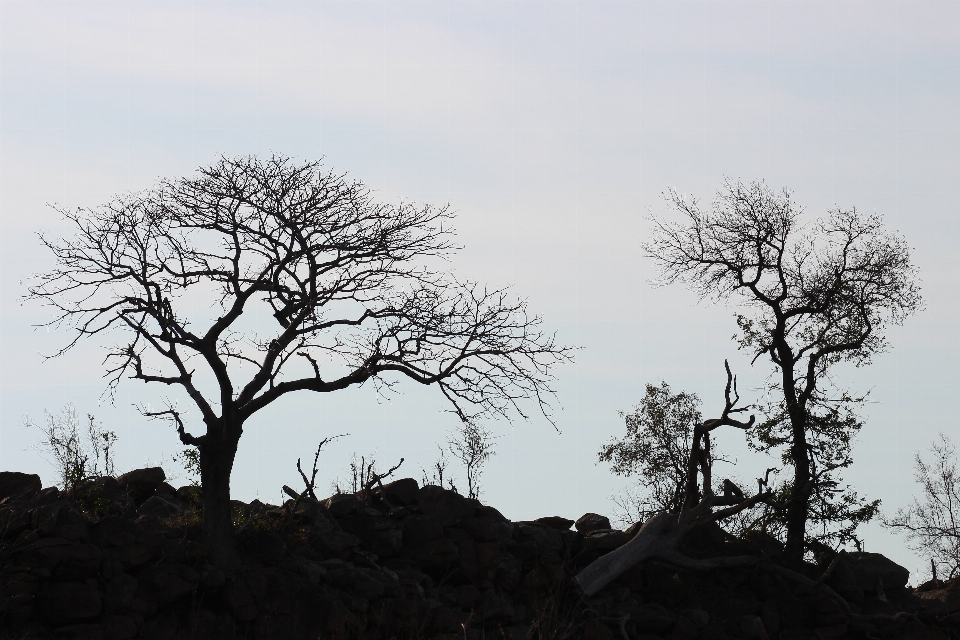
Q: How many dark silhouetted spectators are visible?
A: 0